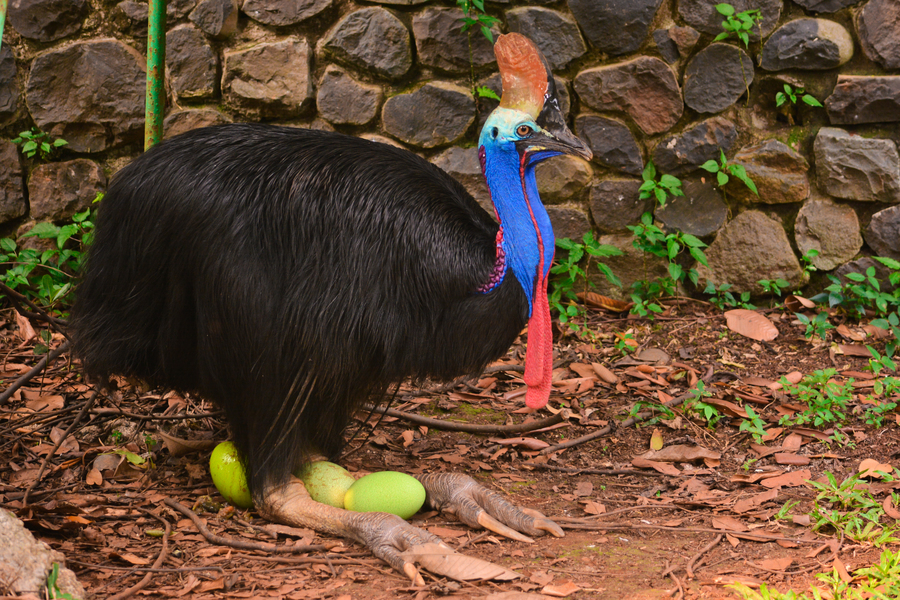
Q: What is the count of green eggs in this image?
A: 3